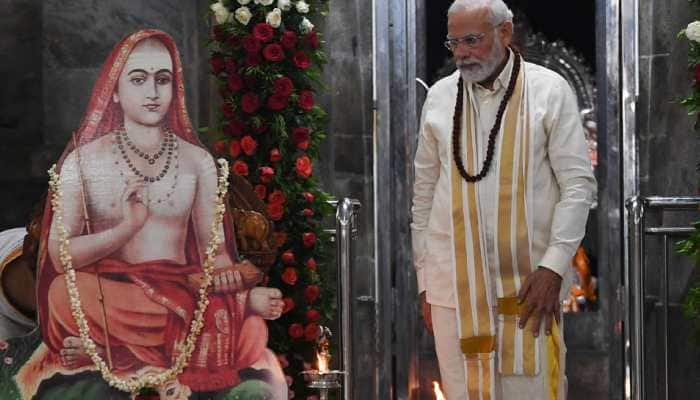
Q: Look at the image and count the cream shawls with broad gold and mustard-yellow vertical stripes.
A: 1